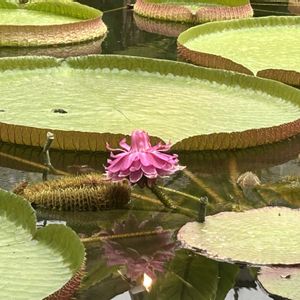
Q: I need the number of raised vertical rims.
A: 5